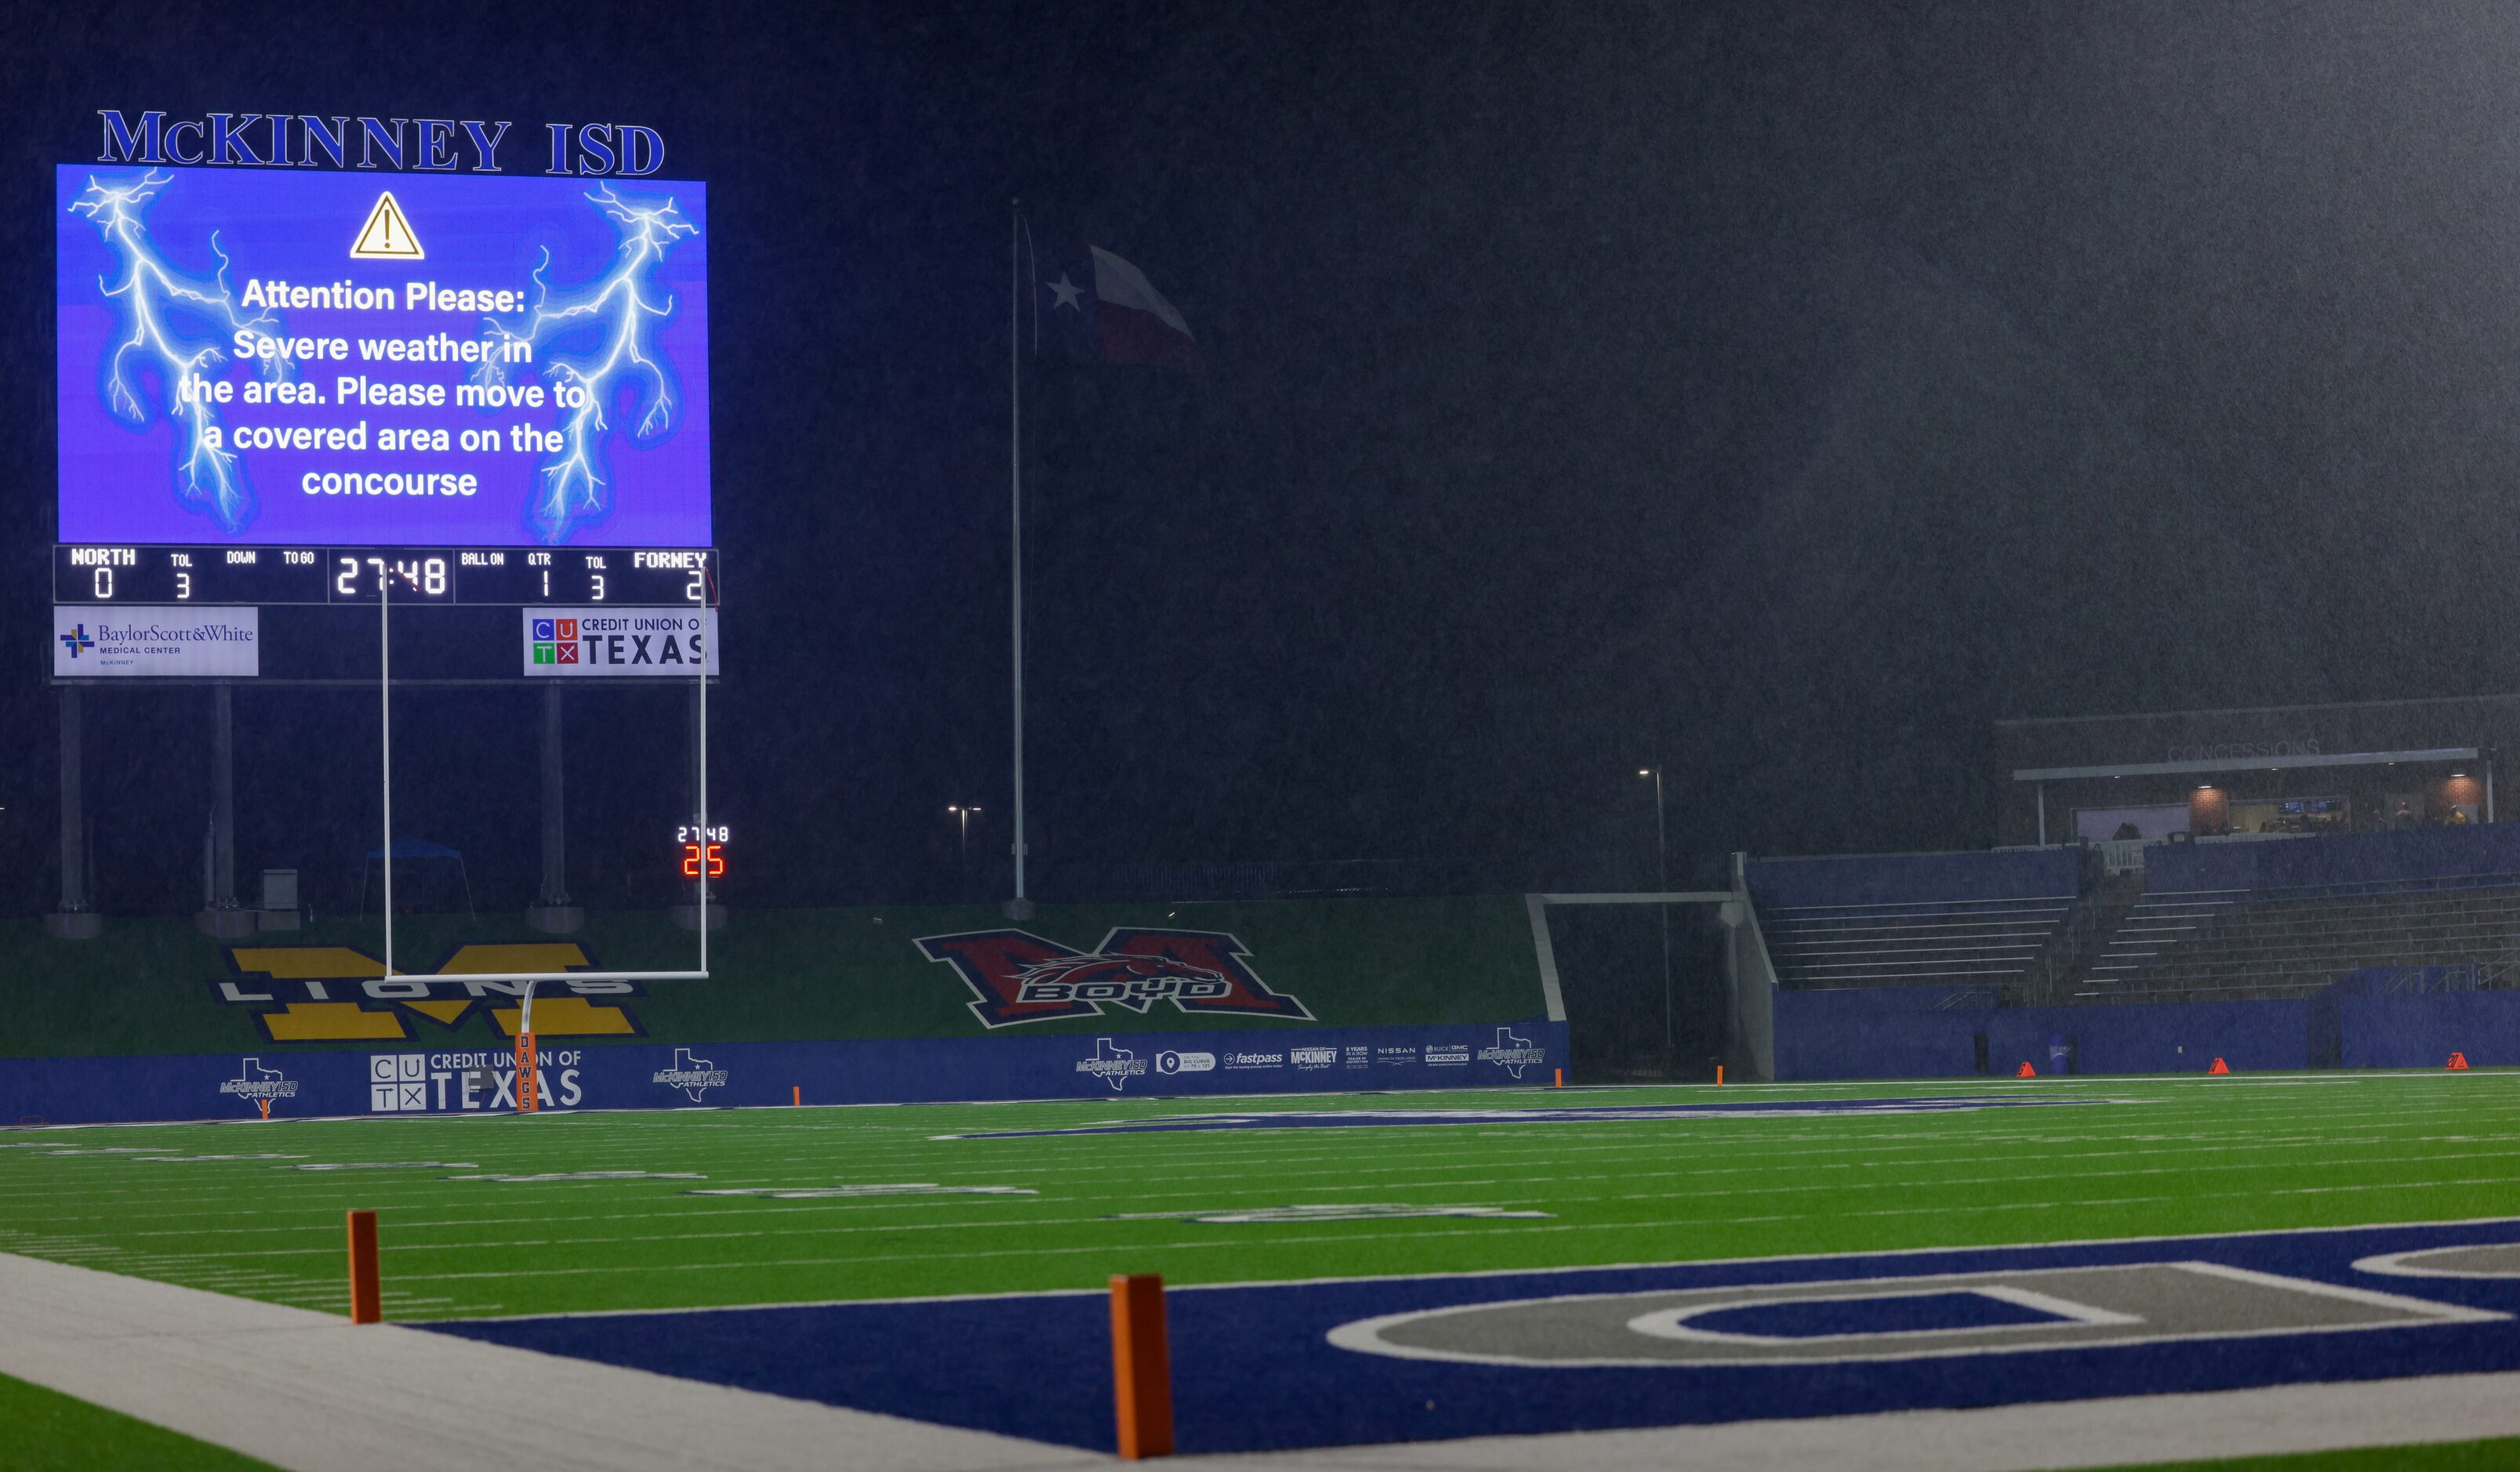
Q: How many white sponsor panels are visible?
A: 2